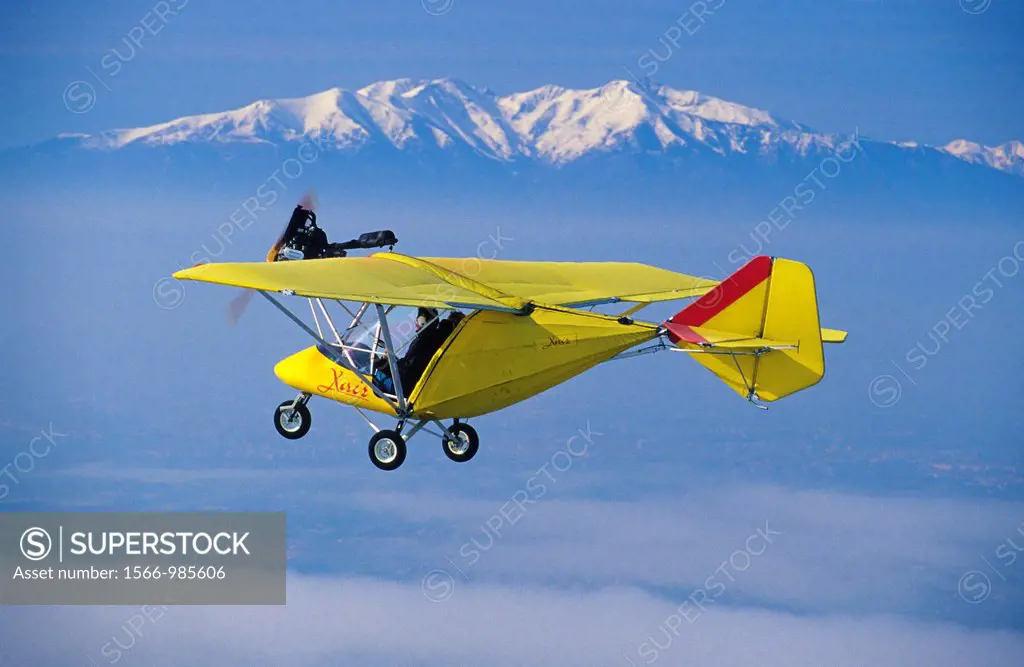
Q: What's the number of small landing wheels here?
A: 3